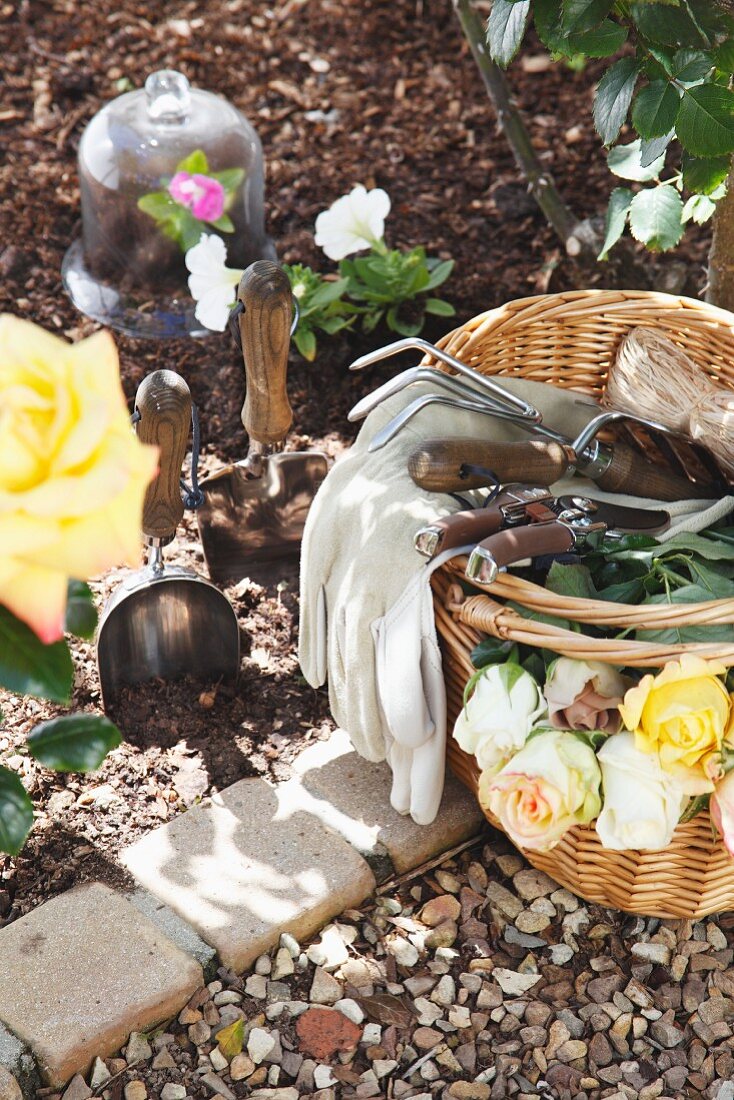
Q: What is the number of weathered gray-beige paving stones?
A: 3